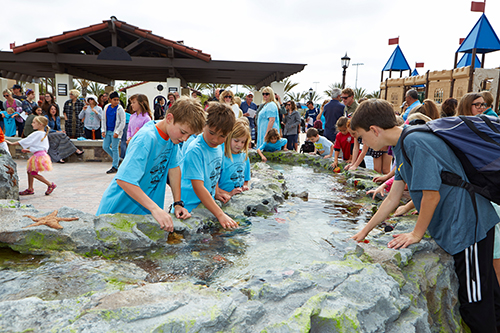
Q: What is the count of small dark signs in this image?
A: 2